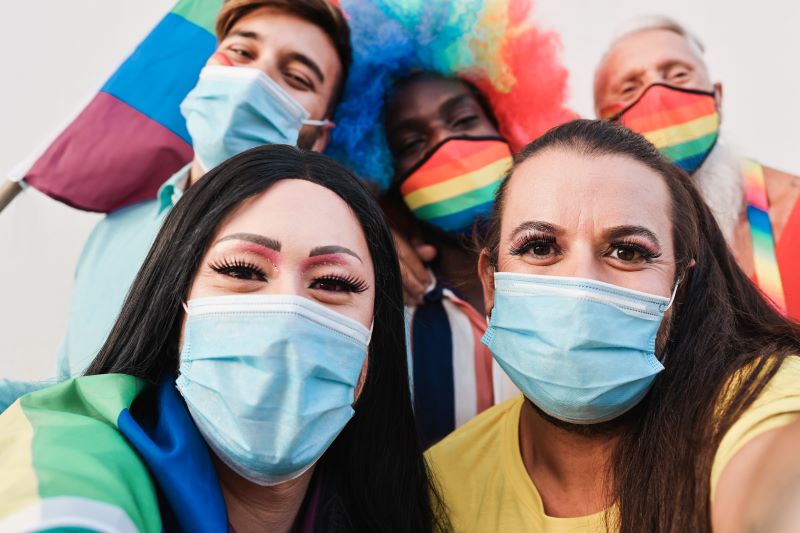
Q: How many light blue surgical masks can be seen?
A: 3